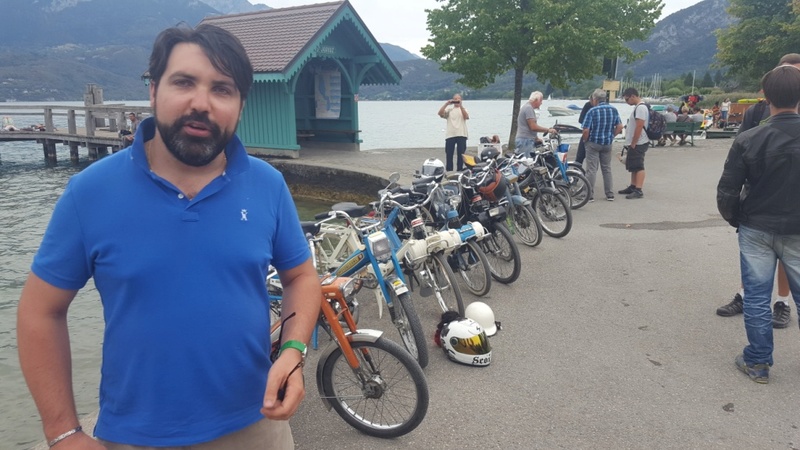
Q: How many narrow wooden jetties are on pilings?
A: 1